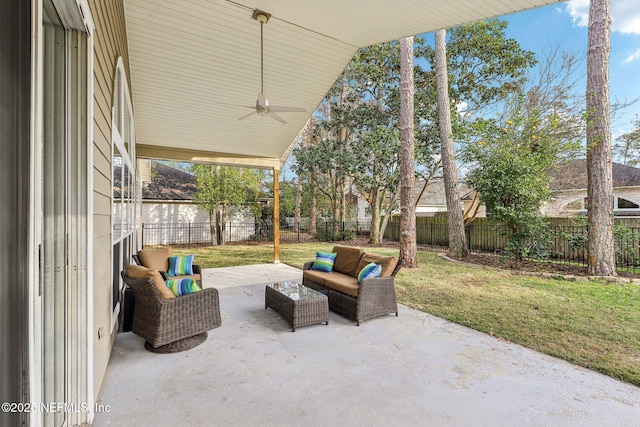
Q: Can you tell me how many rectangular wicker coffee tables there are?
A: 1